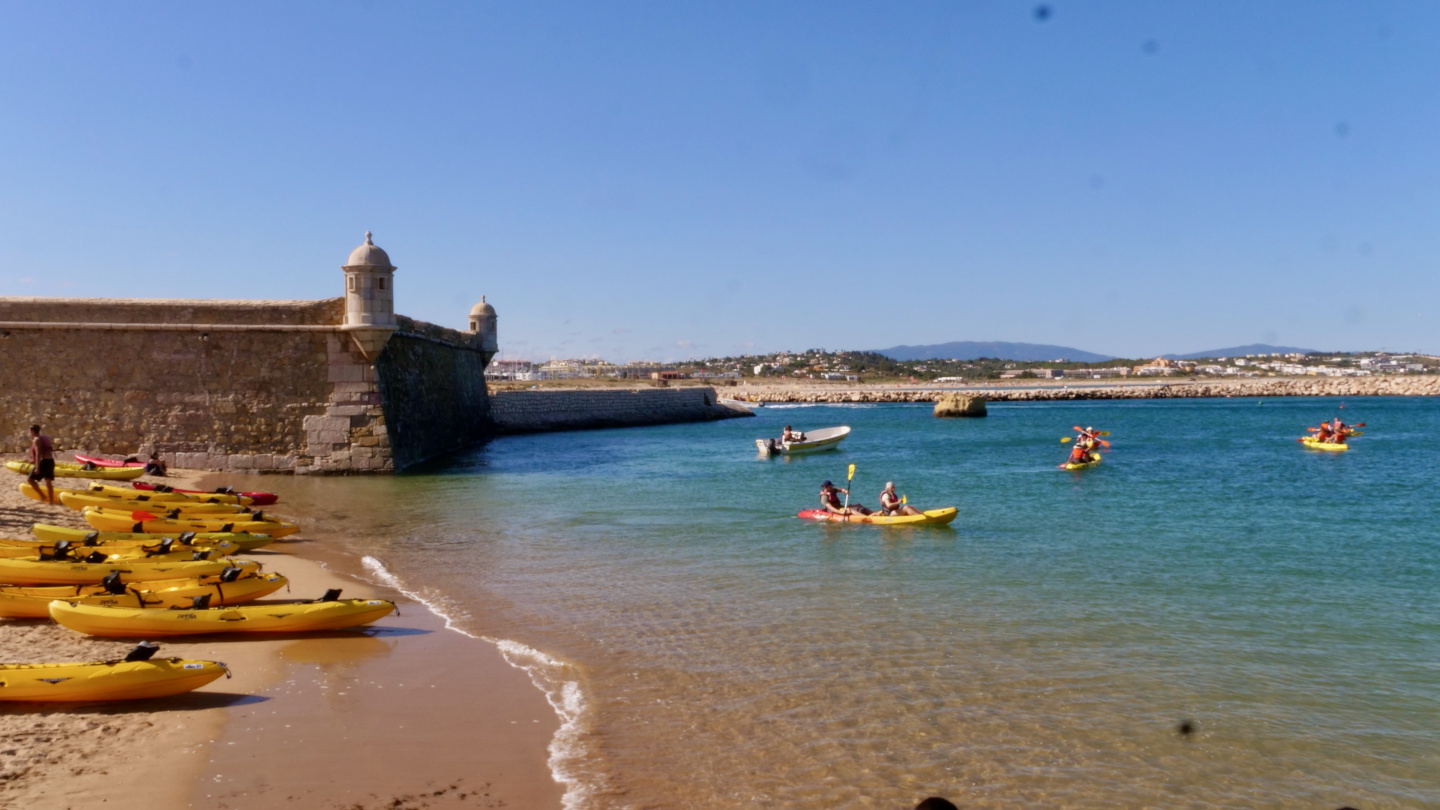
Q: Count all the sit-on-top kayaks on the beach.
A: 15